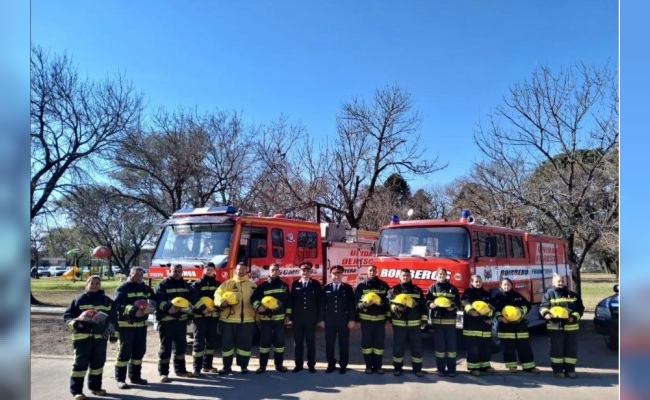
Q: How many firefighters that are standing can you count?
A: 14